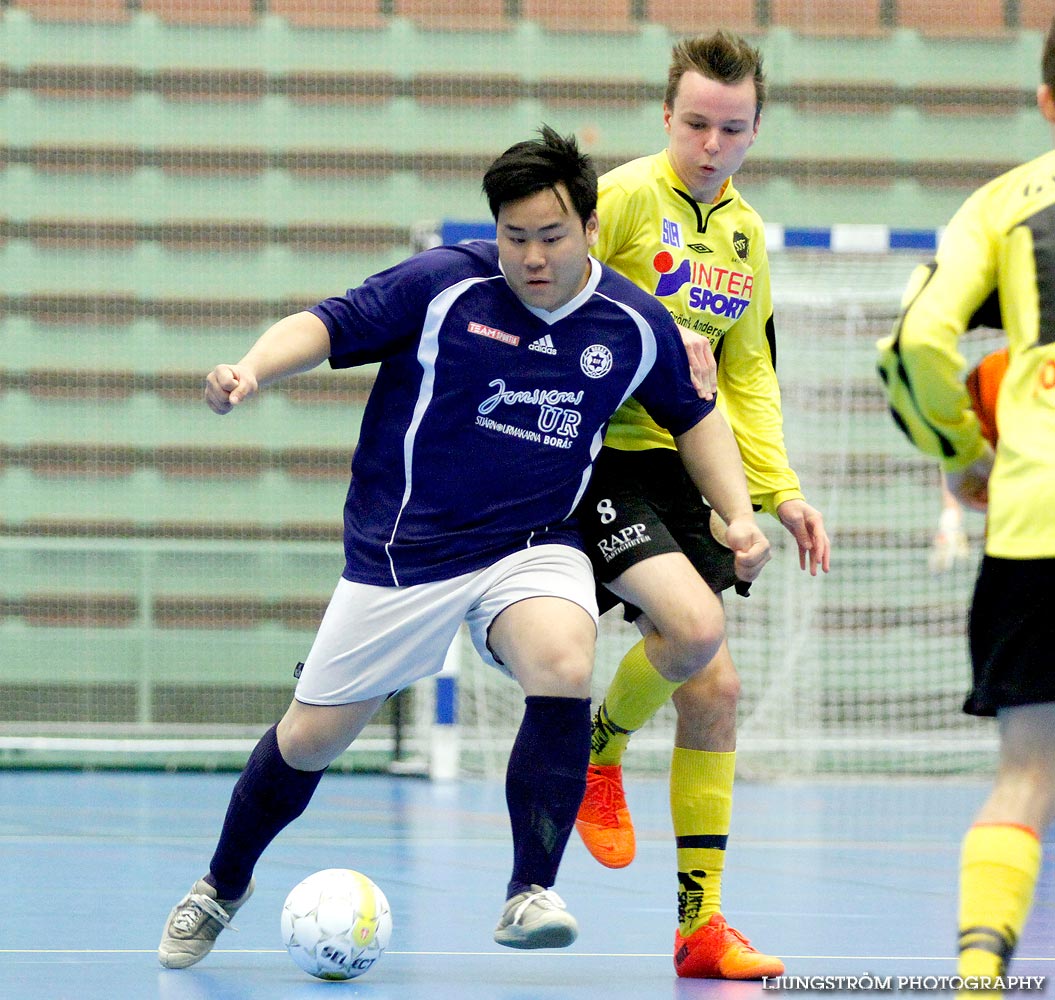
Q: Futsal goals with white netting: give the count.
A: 1